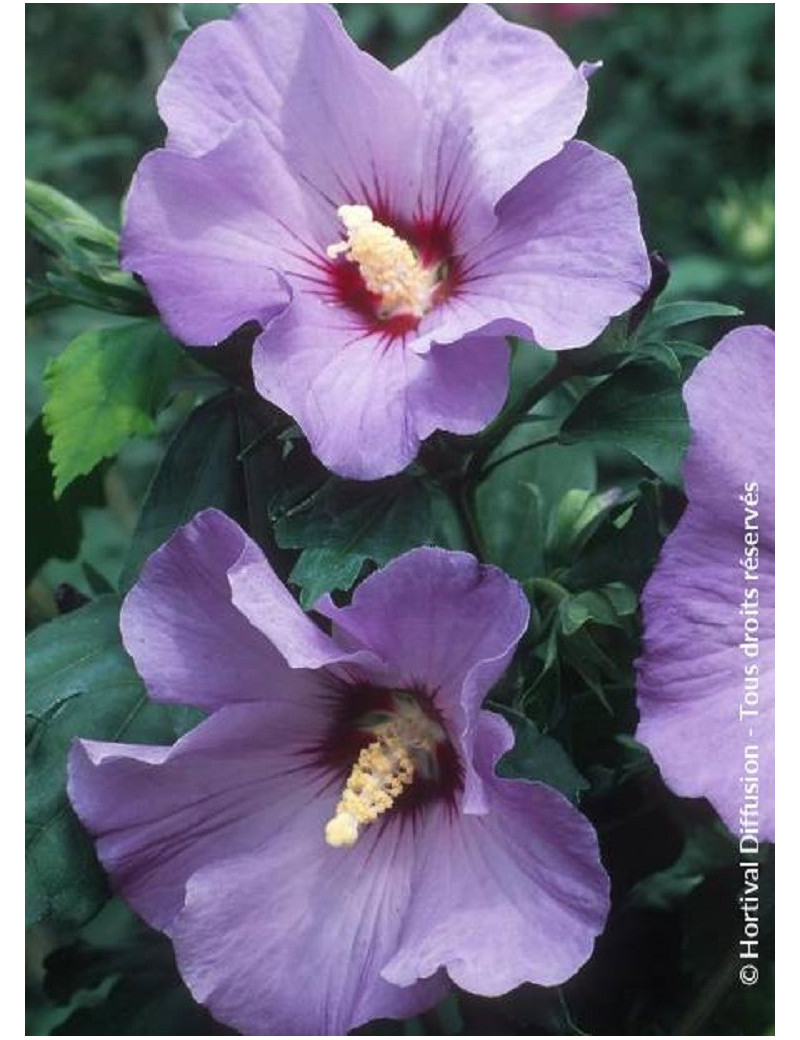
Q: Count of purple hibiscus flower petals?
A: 11